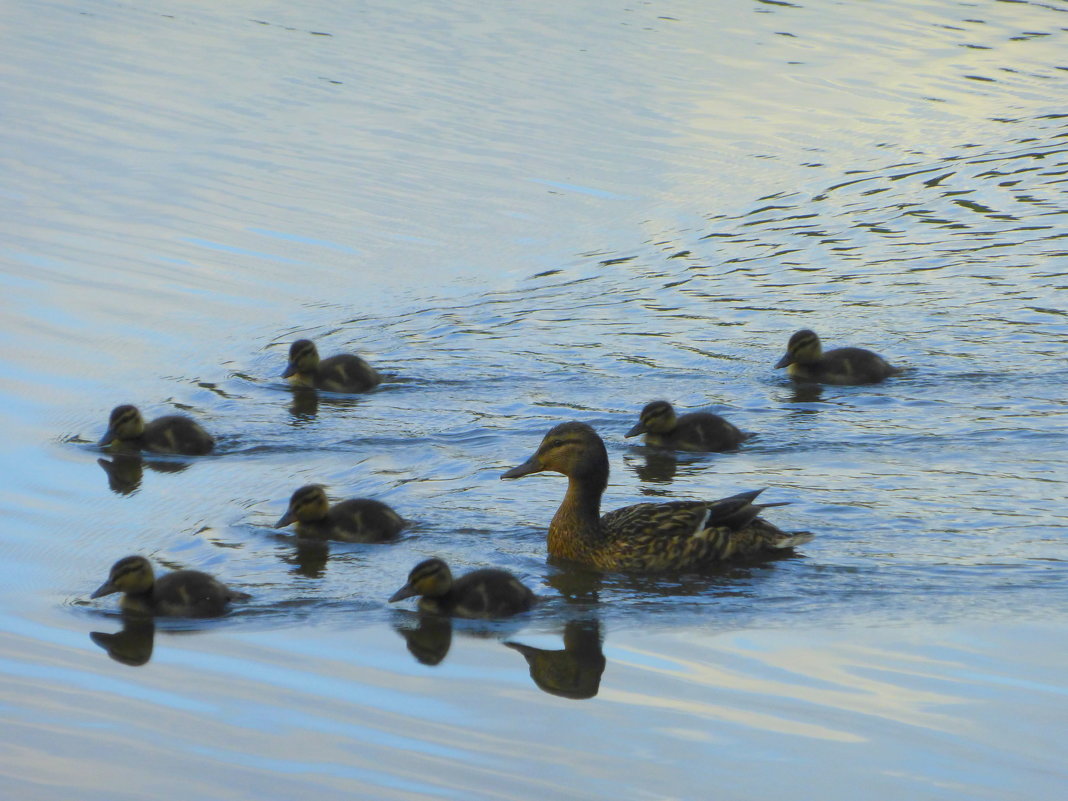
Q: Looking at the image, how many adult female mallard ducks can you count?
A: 1